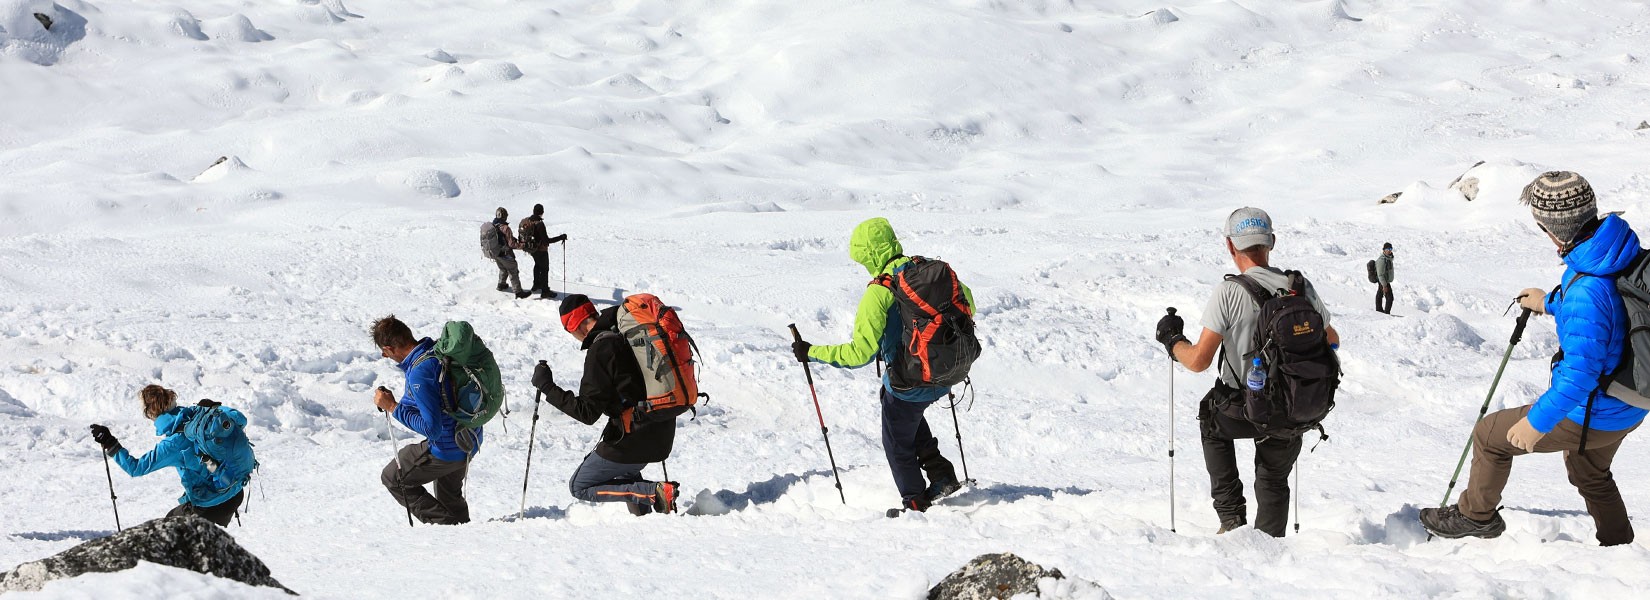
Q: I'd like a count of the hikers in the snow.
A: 9